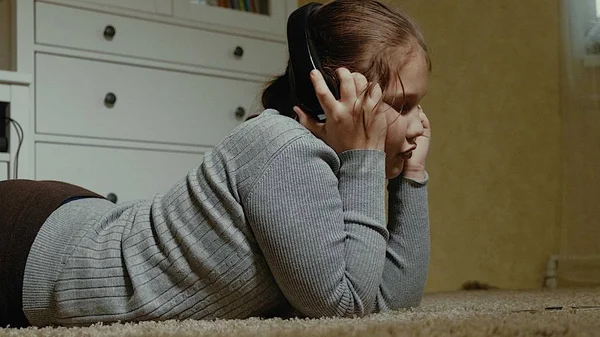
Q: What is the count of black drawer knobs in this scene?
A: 5